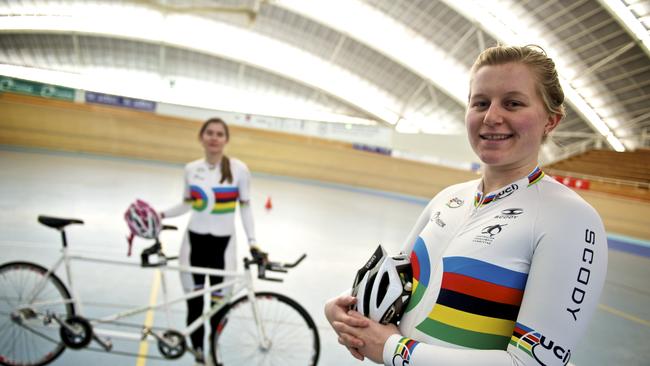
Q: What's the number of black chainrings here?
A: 2